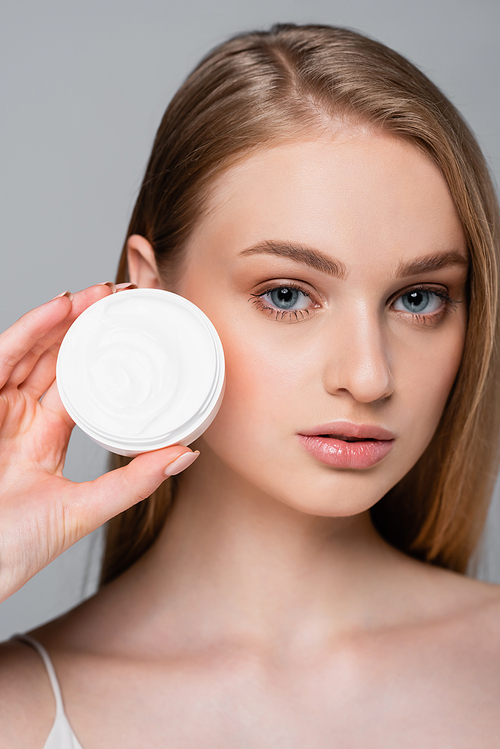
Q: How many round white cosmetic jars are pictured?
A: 1